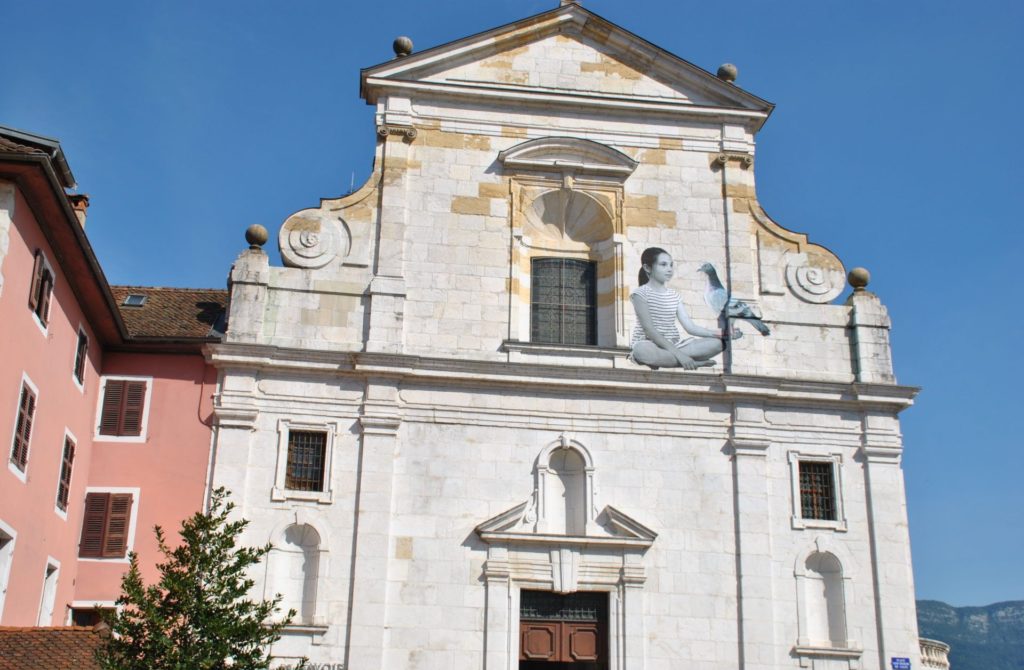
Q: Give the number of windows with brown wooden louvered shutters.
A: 6